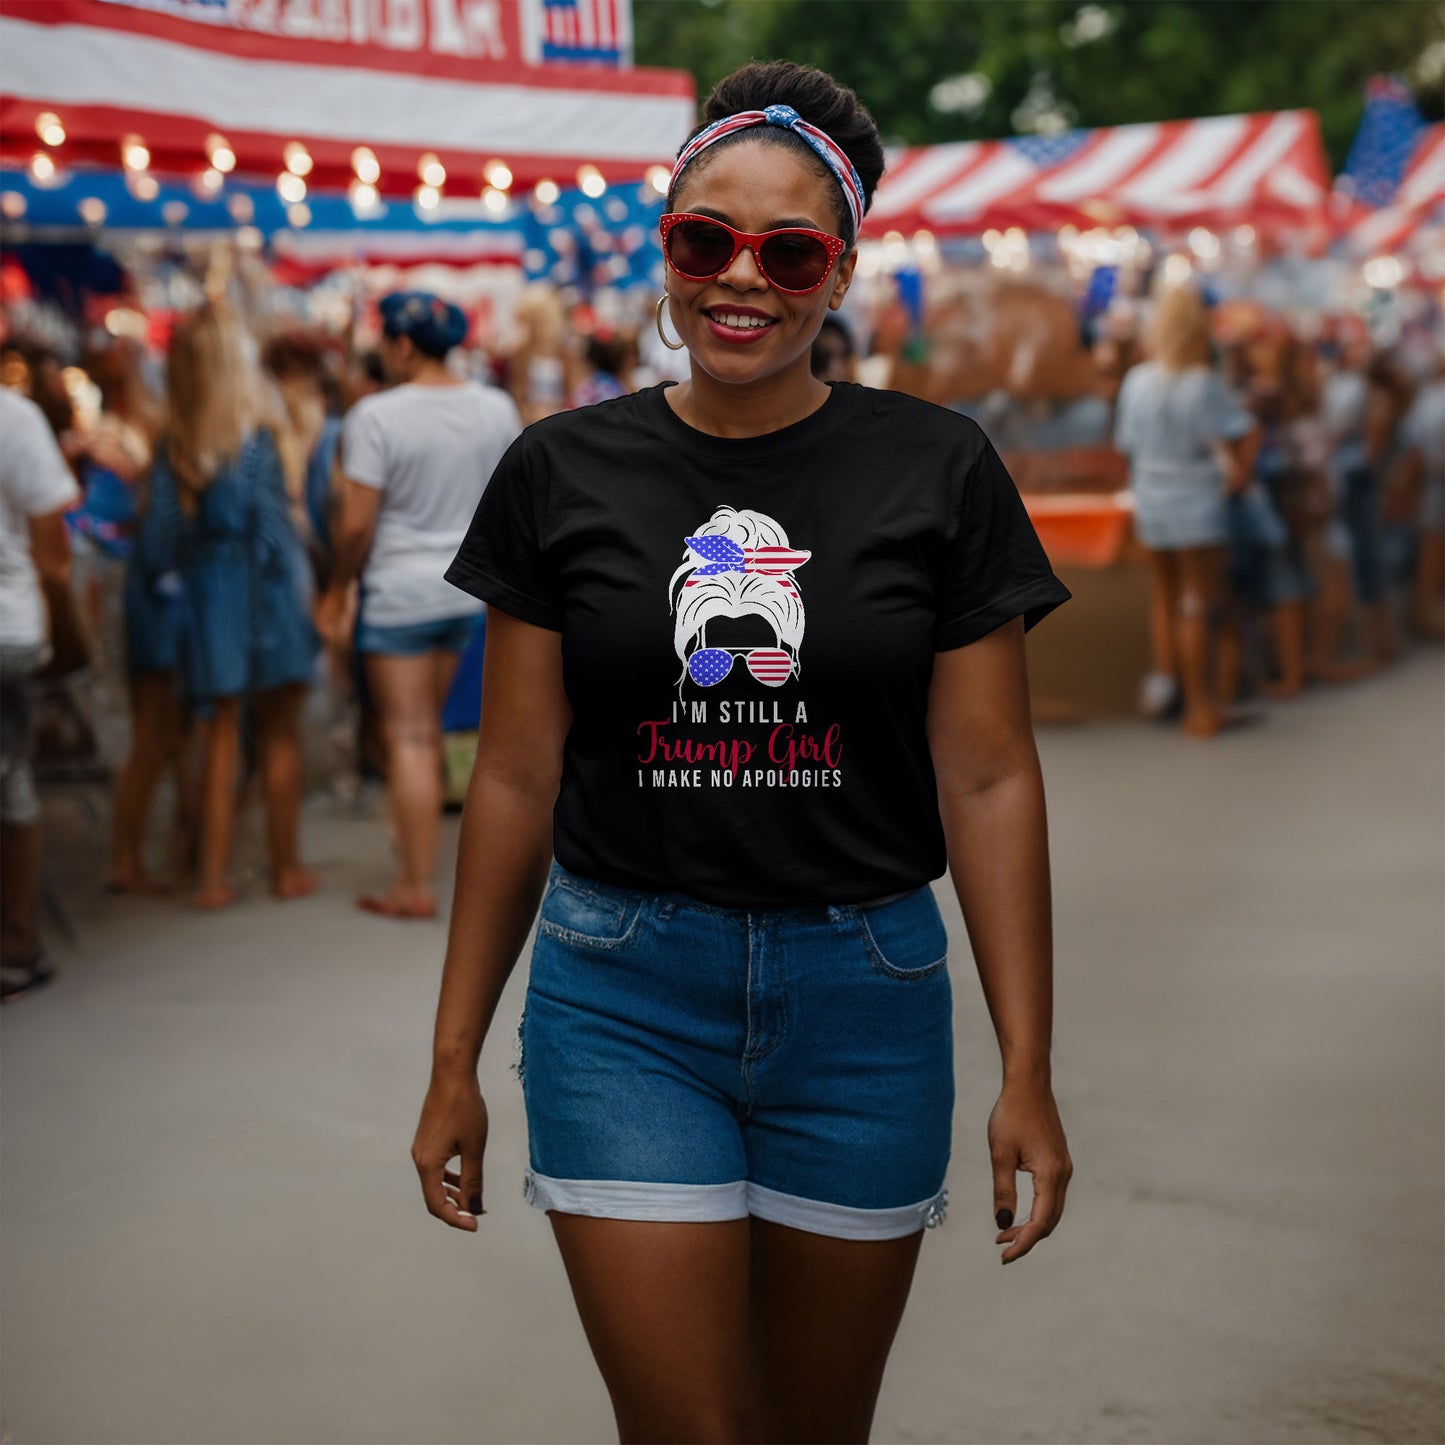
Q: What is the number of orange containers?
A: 1